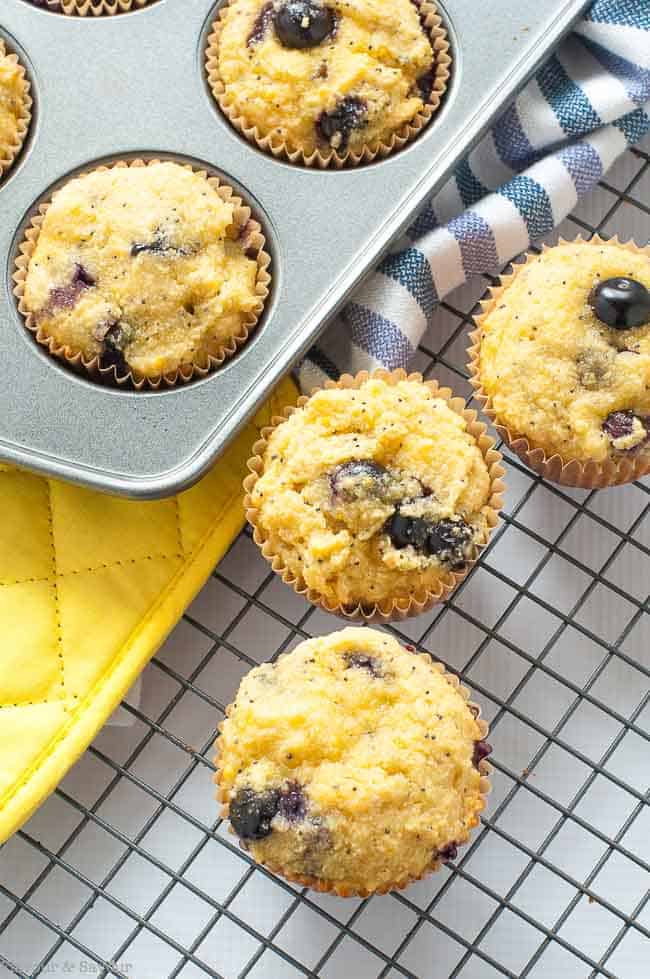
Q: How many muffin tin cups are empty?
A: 0